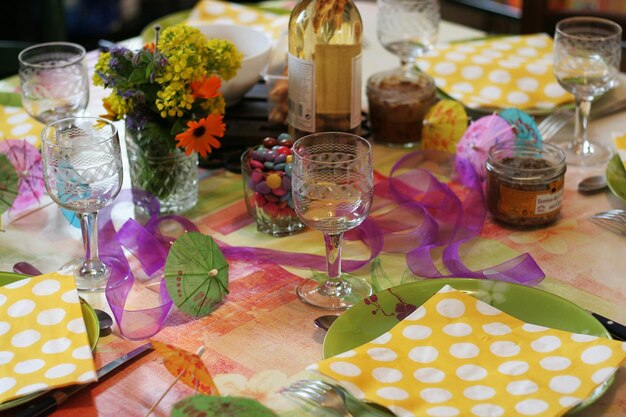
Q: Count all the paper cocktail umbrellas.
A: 9